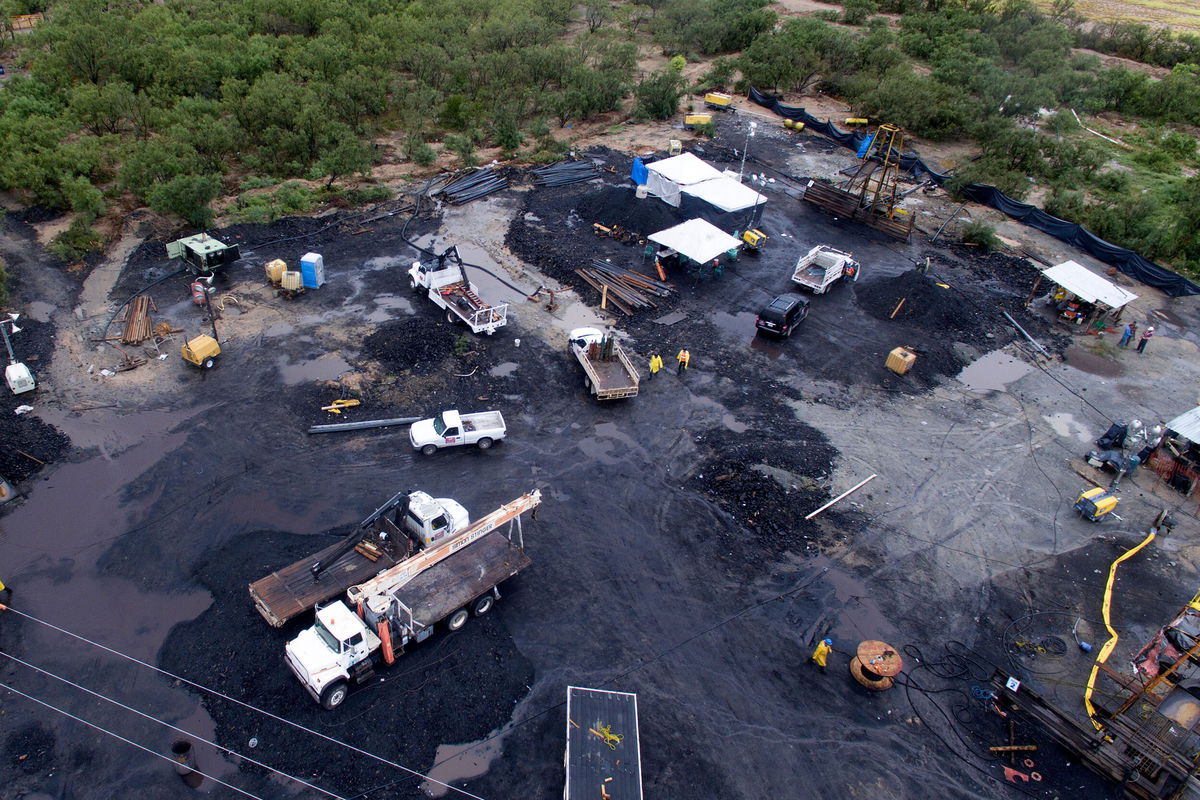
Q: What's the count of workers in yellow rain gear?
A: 3